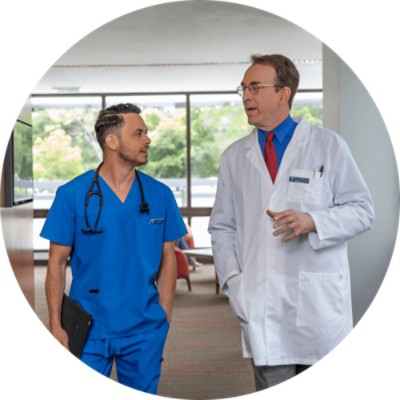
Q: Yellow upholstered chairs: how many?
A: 0